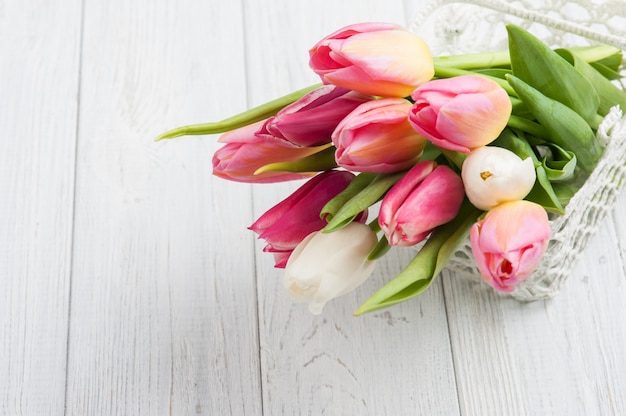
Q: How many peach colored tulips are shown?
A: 5